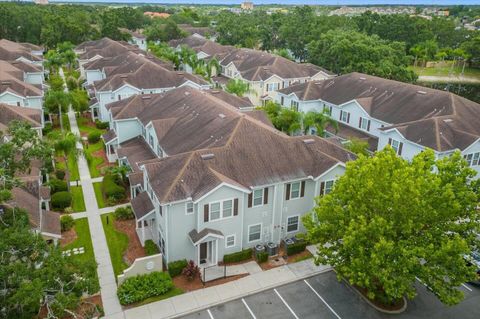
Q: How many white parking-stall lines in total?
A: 6